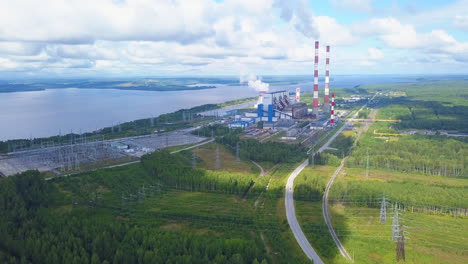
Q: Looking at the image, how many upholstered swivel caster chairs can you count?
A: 0